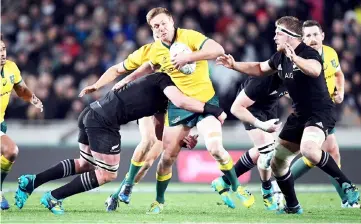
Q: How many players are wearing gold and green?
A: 4